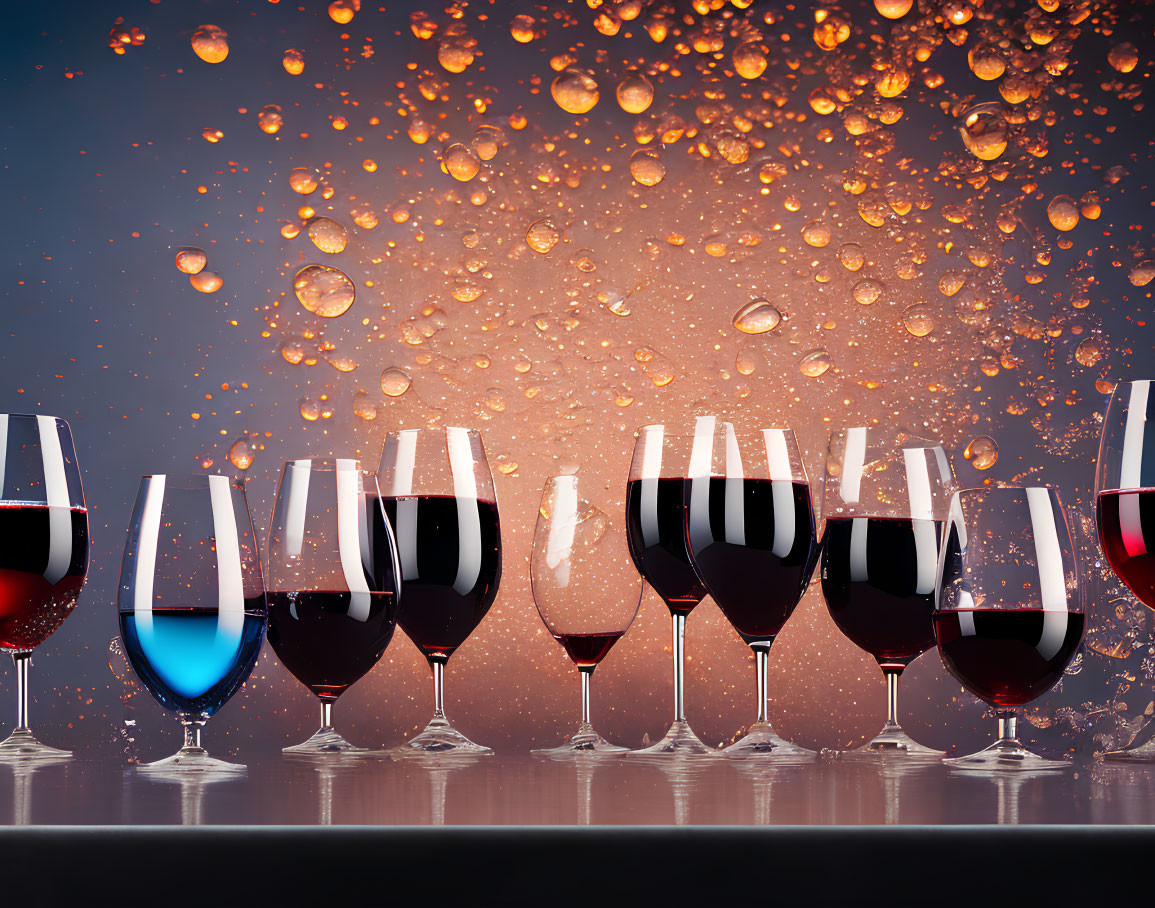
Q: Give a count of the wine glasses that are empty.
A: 0